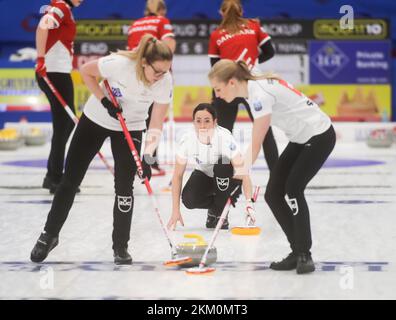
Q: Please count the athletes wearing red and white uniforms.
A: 3